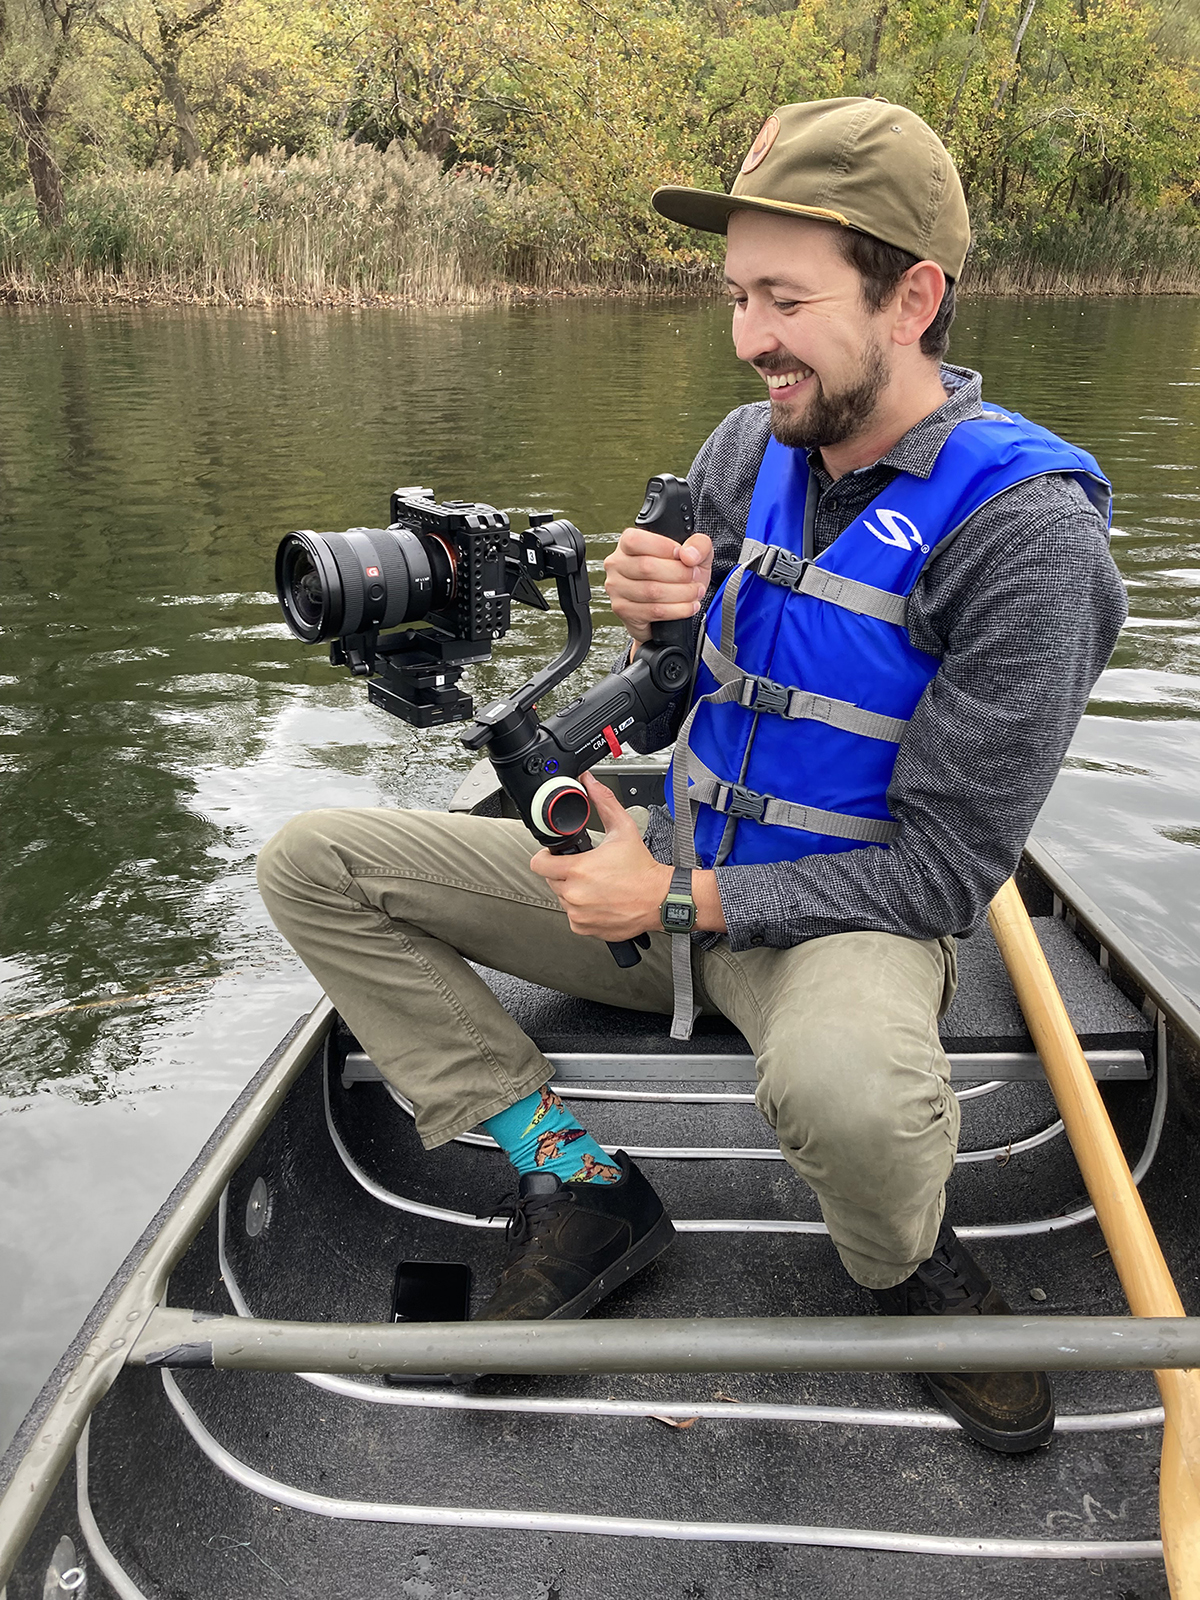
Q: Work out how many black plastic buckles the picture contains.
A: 3